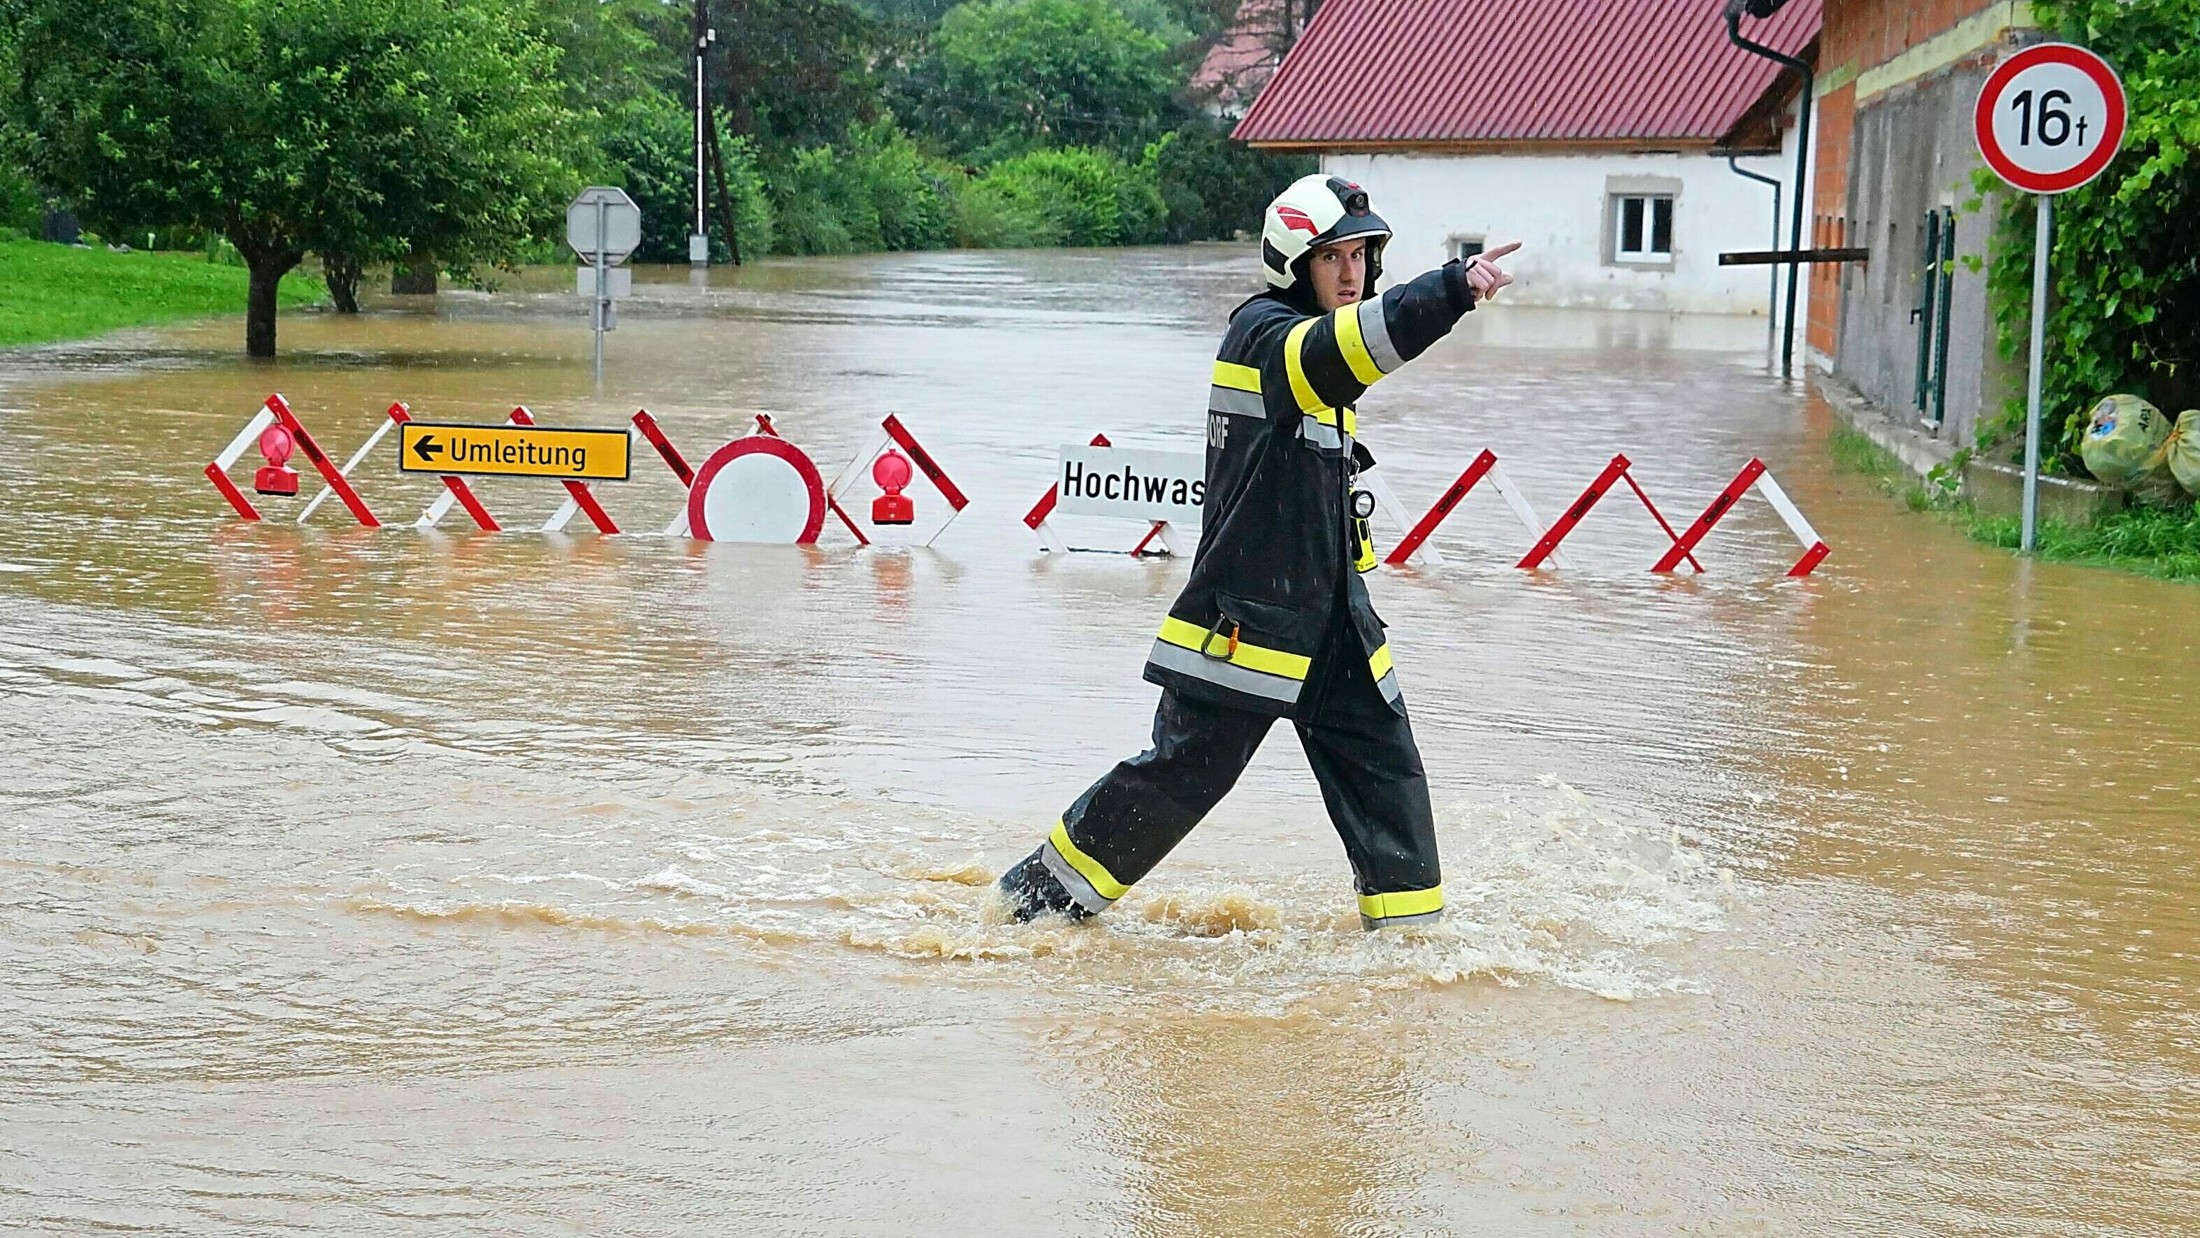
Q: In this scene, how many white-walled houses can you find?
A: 1